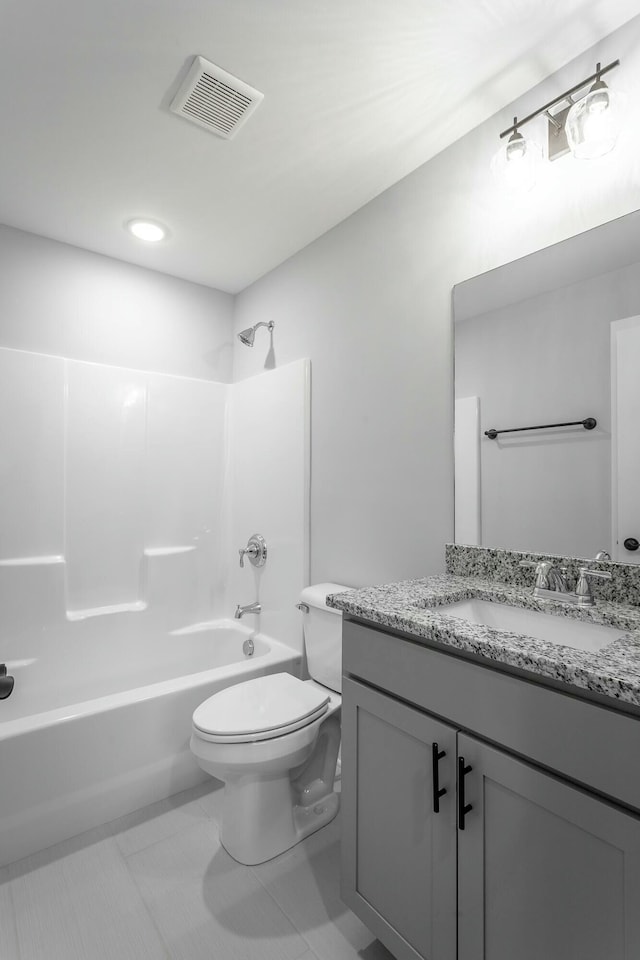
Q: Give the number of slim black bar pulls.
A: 2